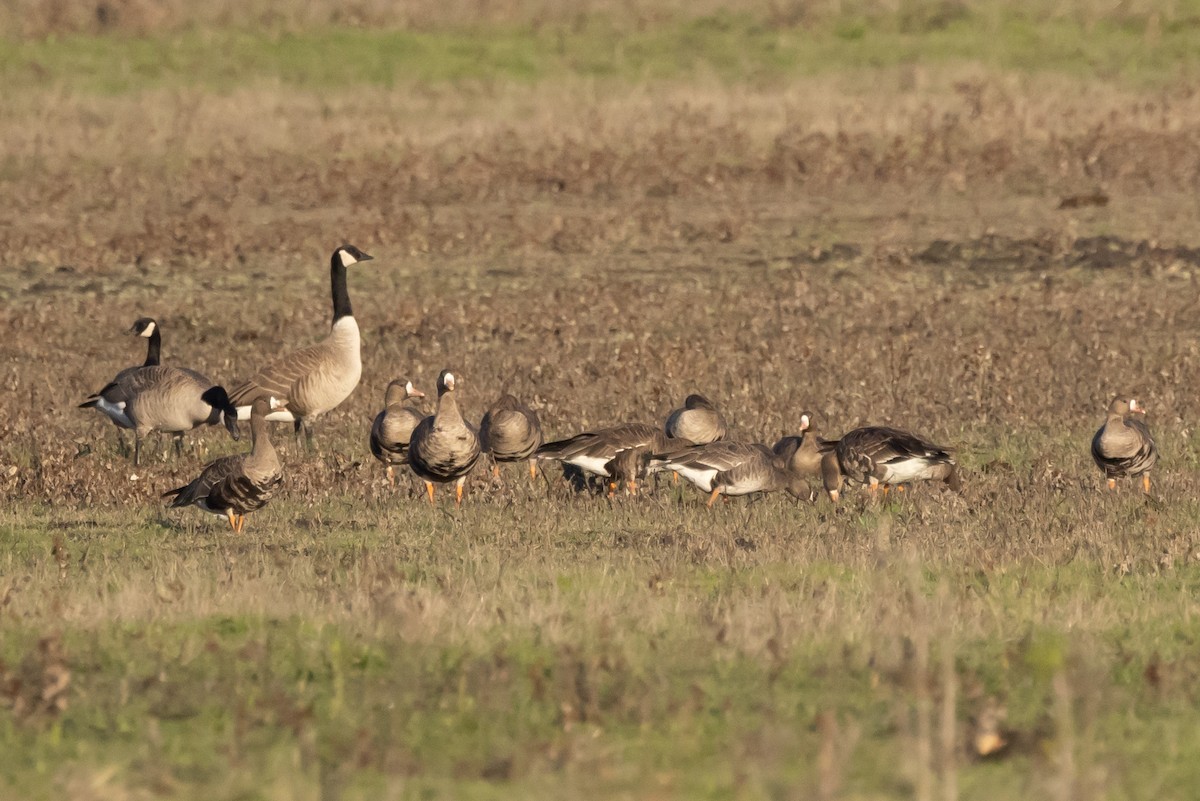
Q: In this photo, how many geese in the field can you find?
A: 13